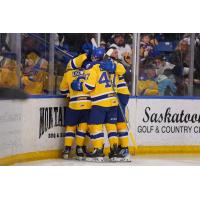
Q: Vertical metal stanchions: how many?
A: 5